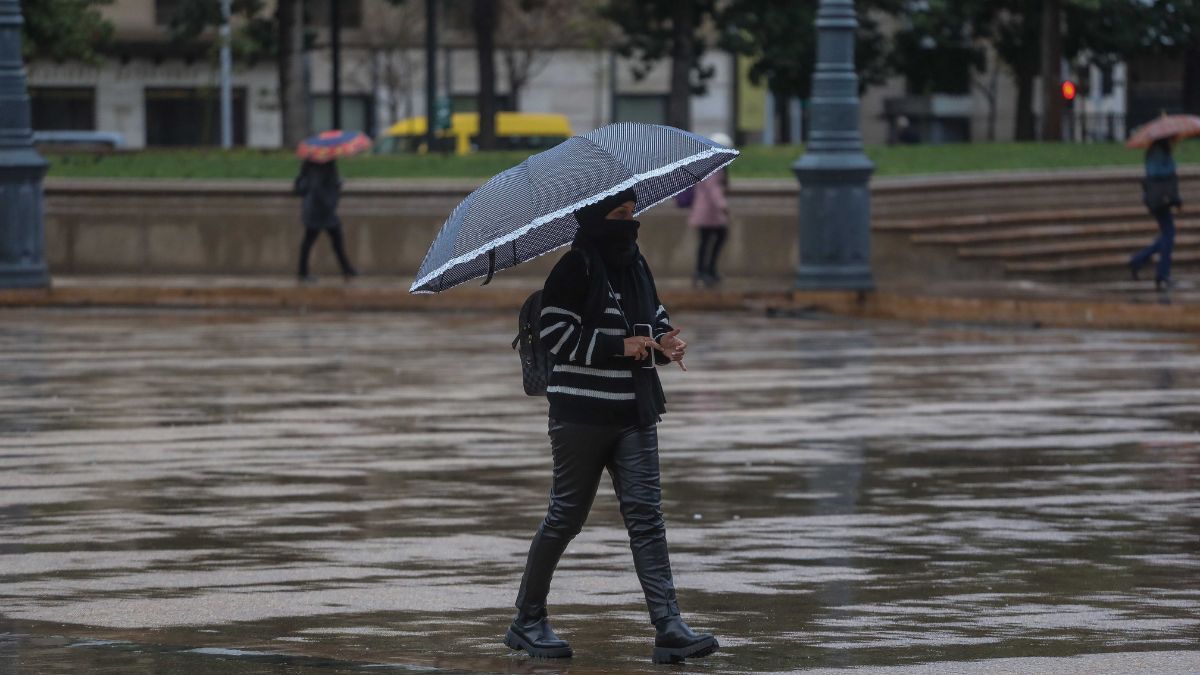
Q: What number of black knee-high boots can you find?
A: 0